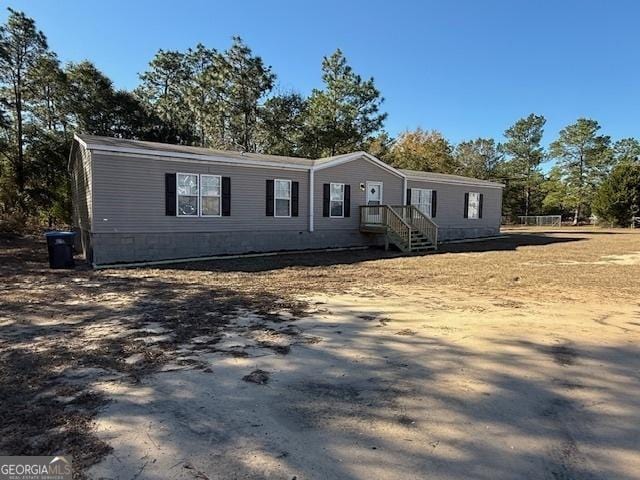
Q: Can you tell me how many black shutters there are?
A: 10